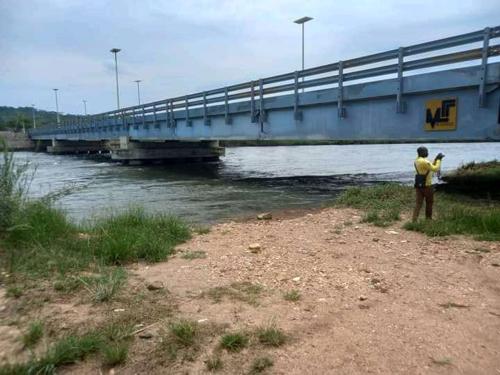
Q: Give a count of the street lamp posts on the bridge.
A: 6